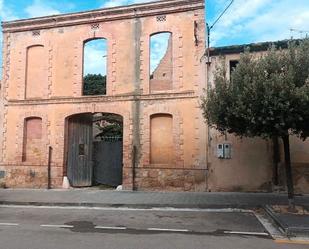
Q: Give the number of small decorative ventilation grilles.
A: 3